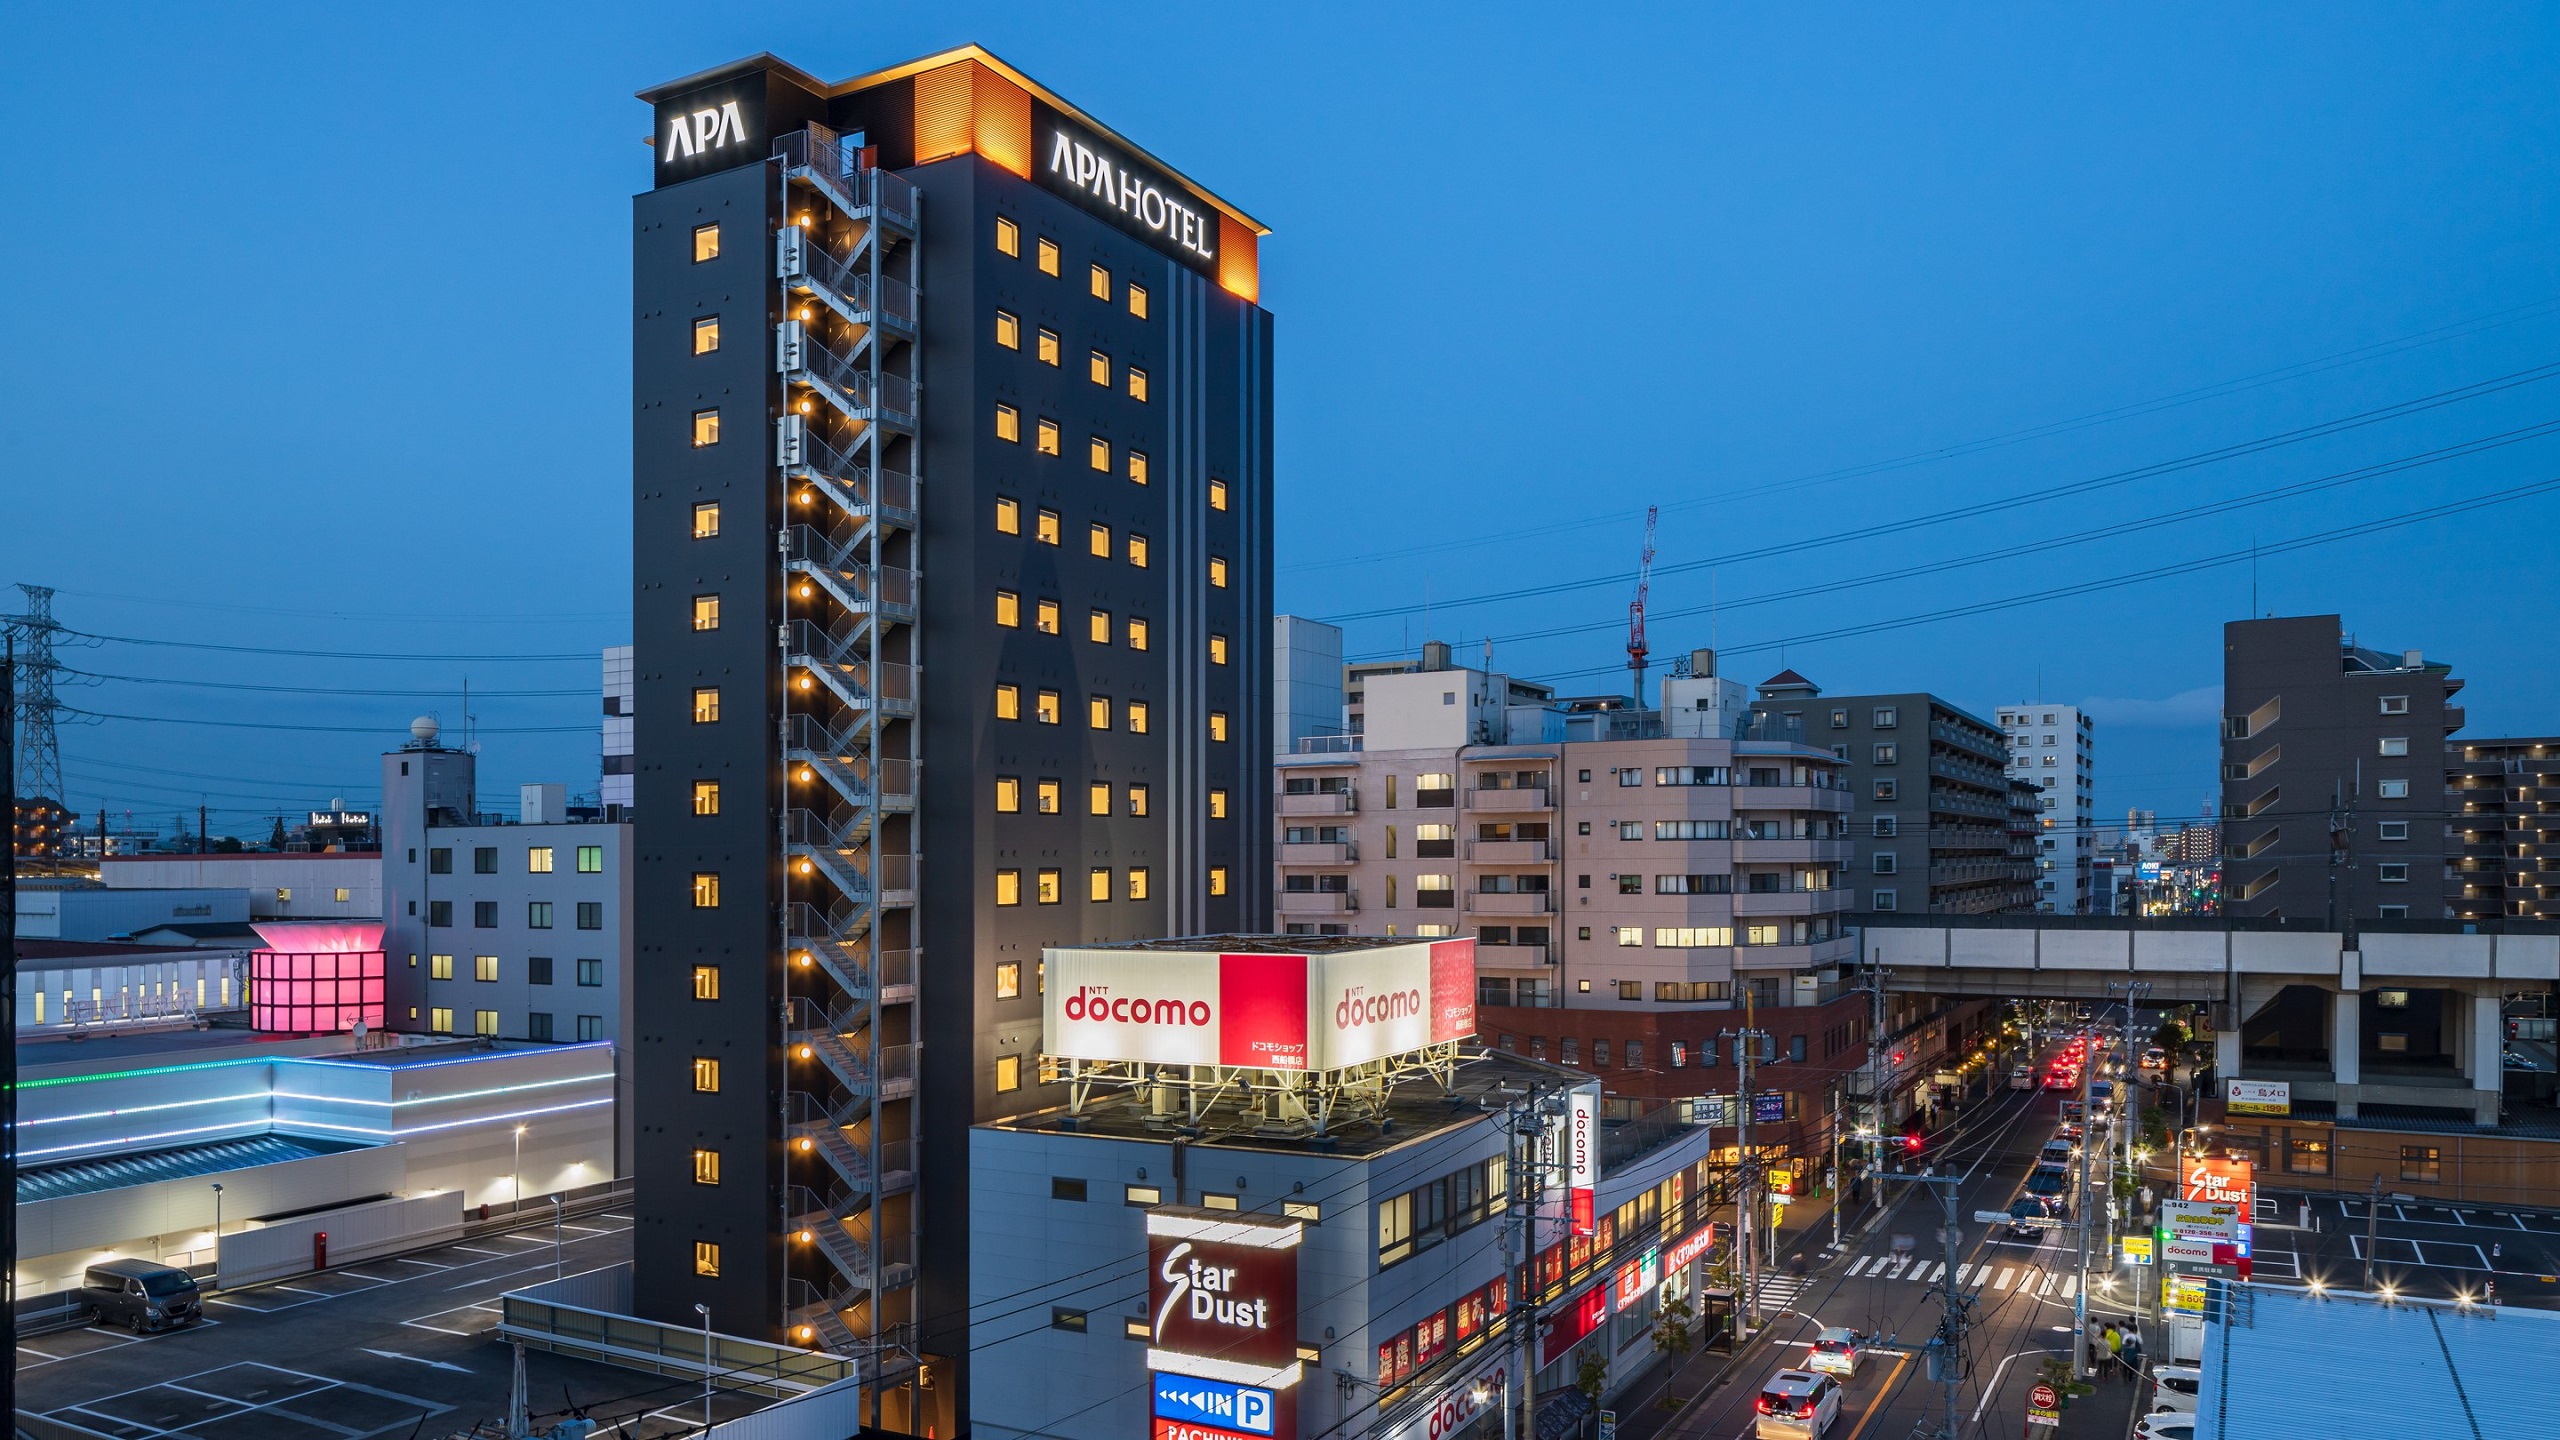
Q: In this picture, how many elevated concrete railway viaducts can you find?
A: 1